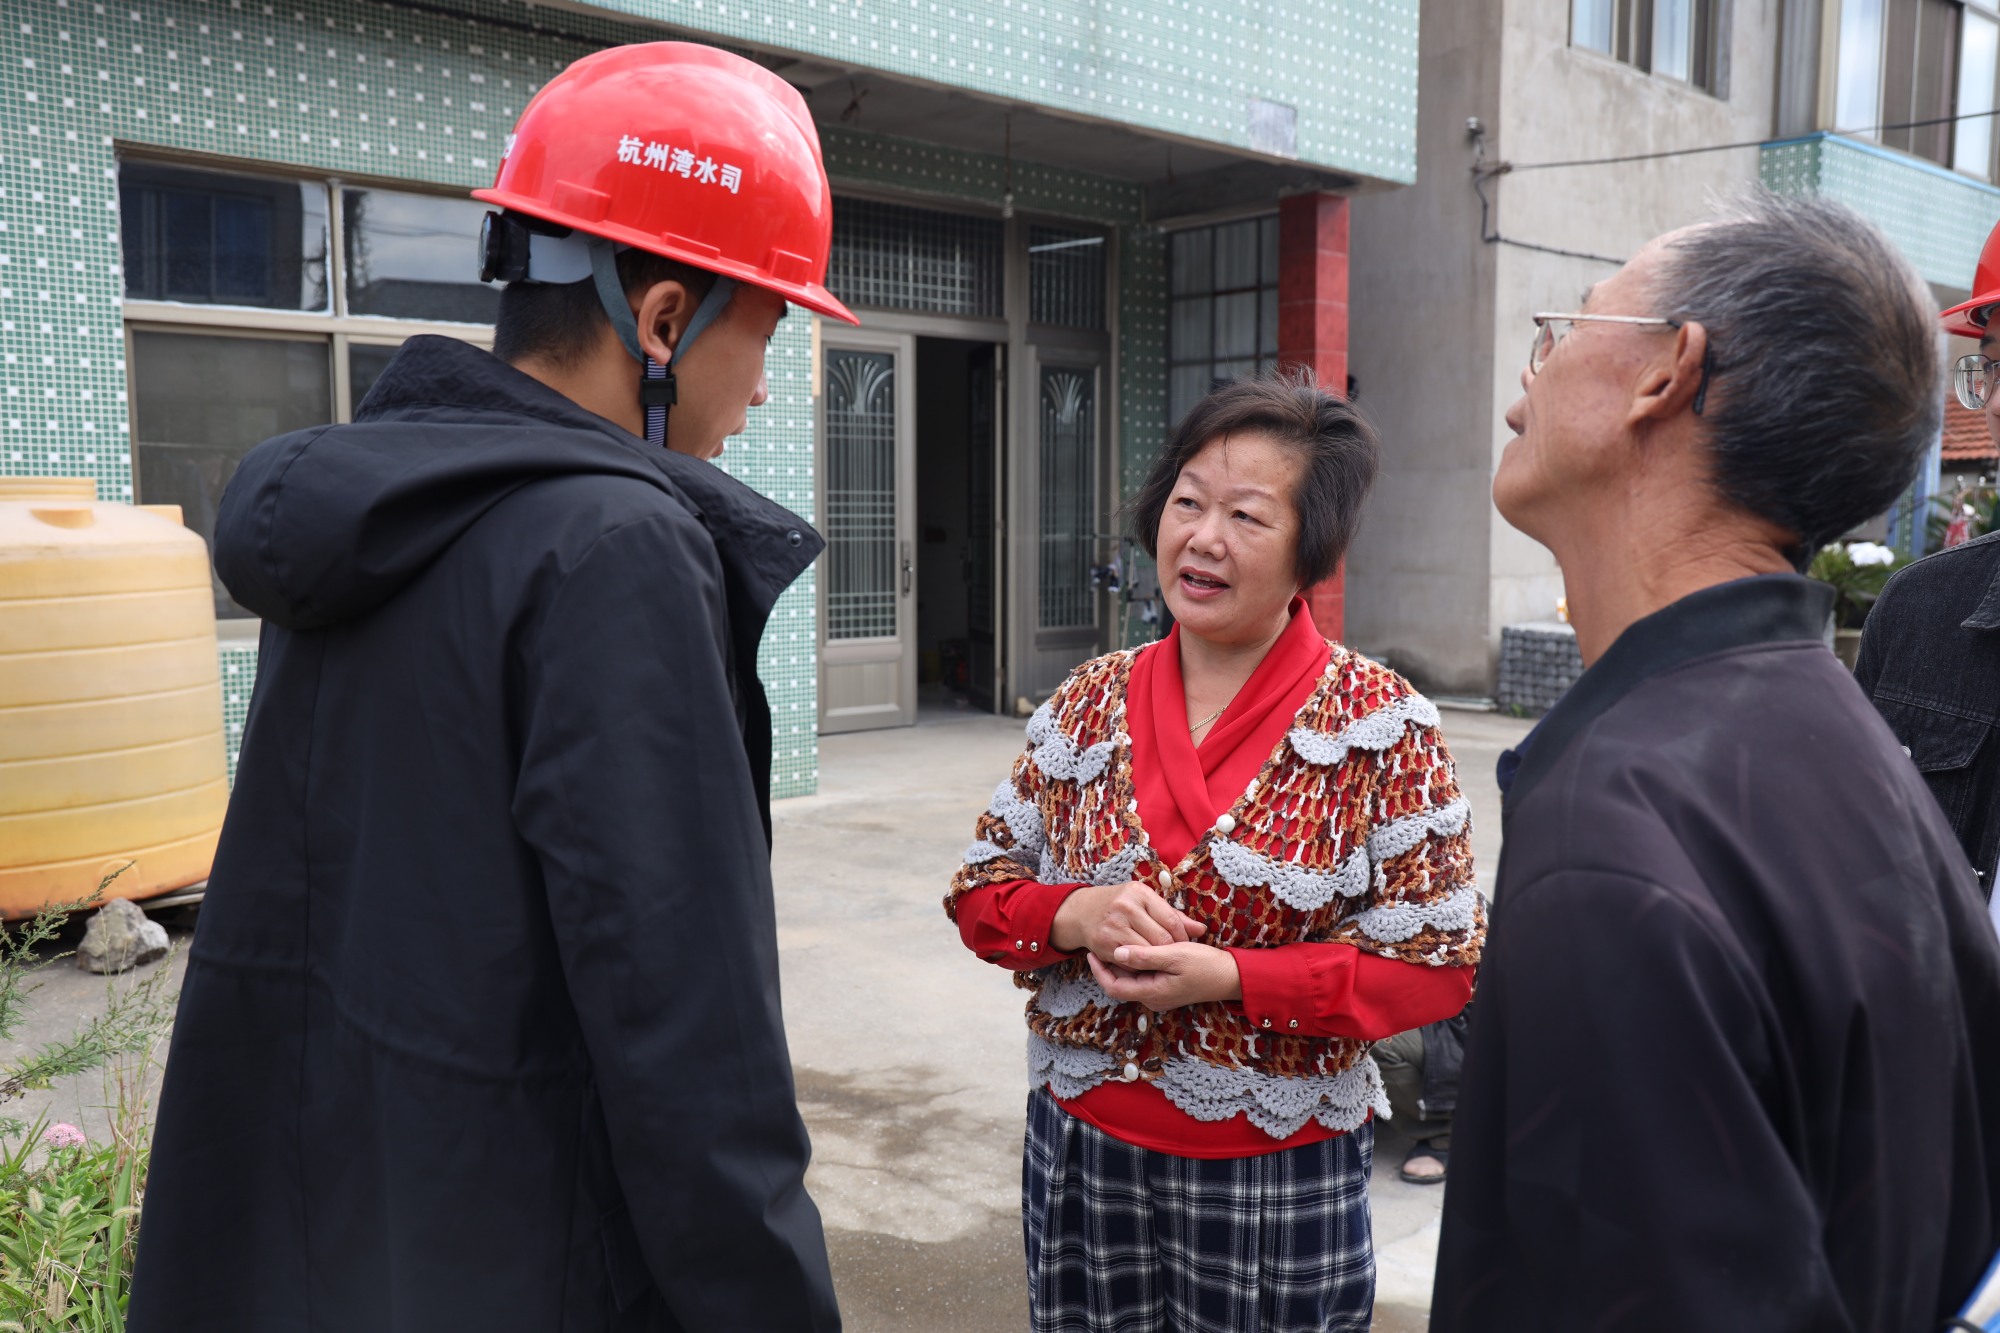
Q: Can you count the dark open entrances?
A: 1